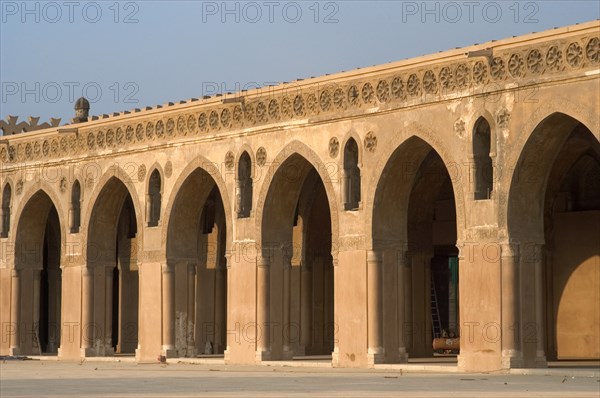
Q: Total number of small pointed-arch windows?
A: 6